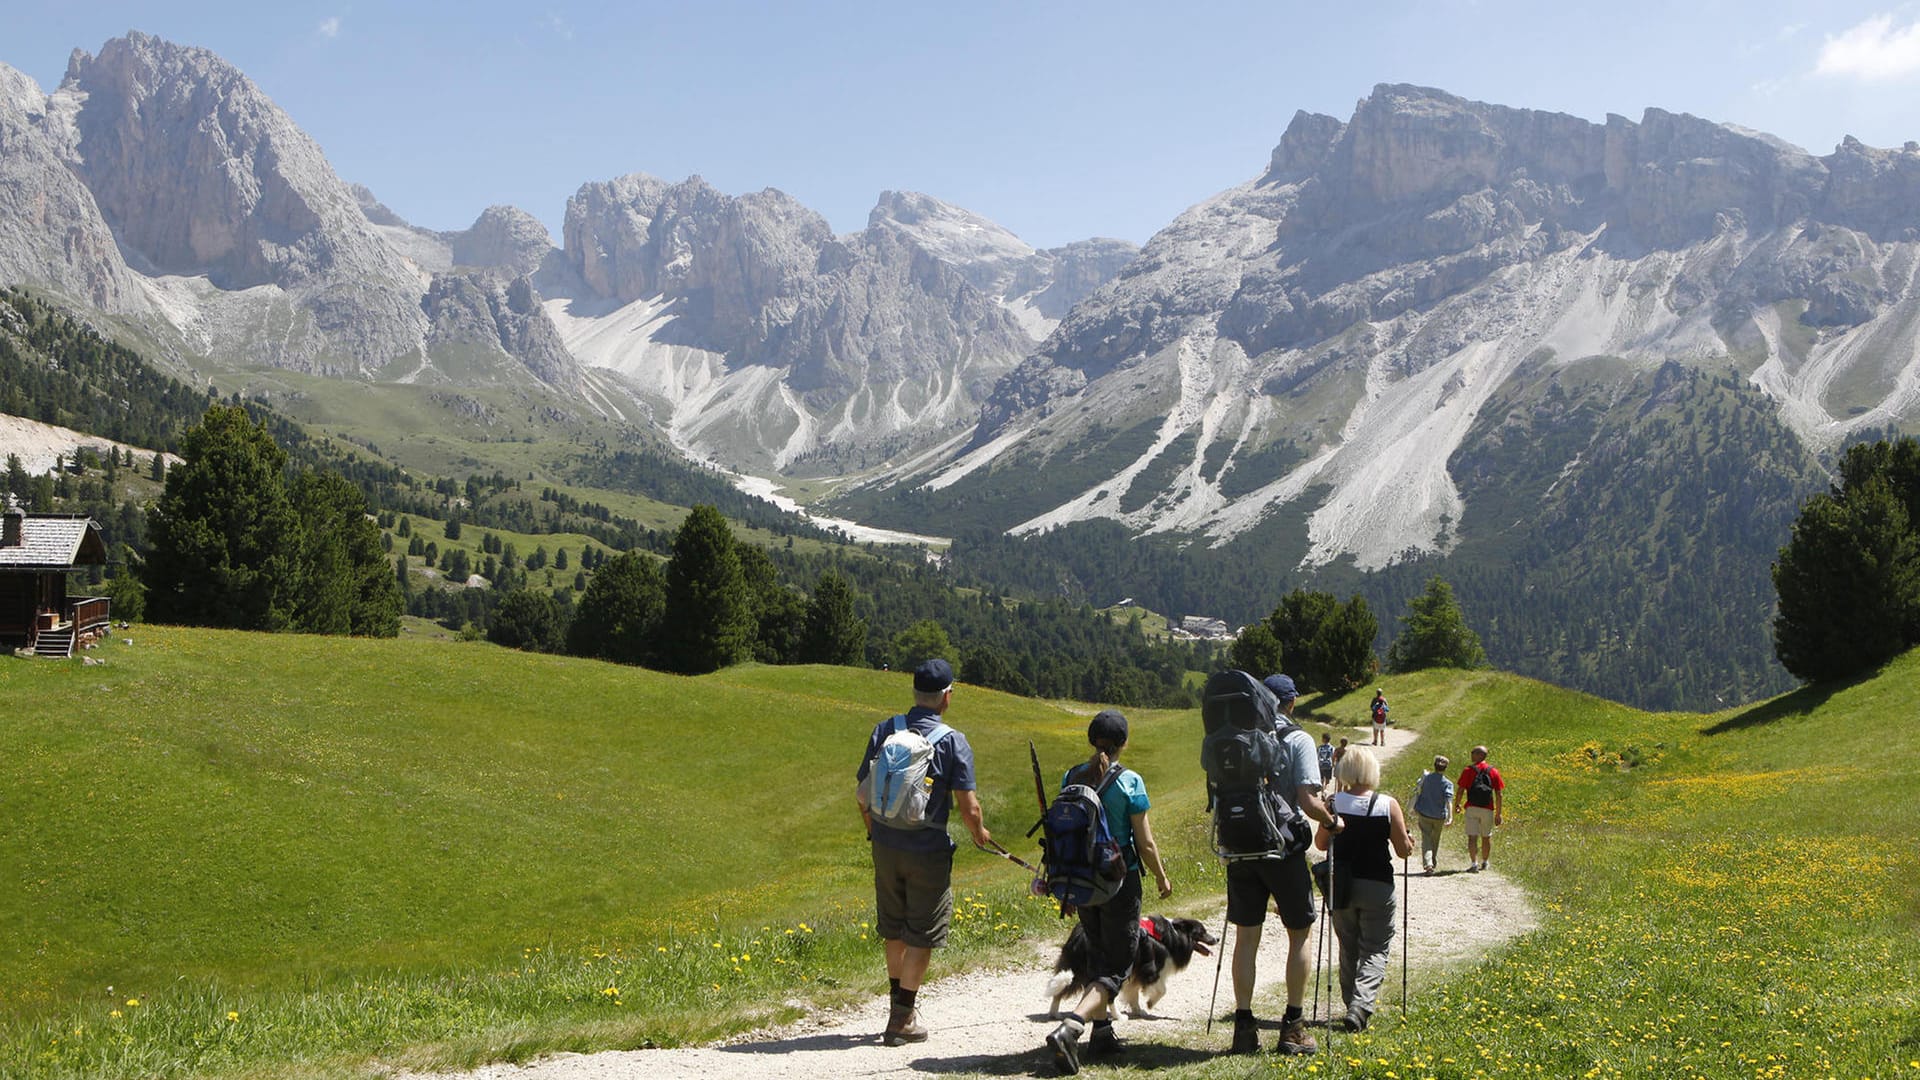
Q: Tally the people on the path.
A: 9